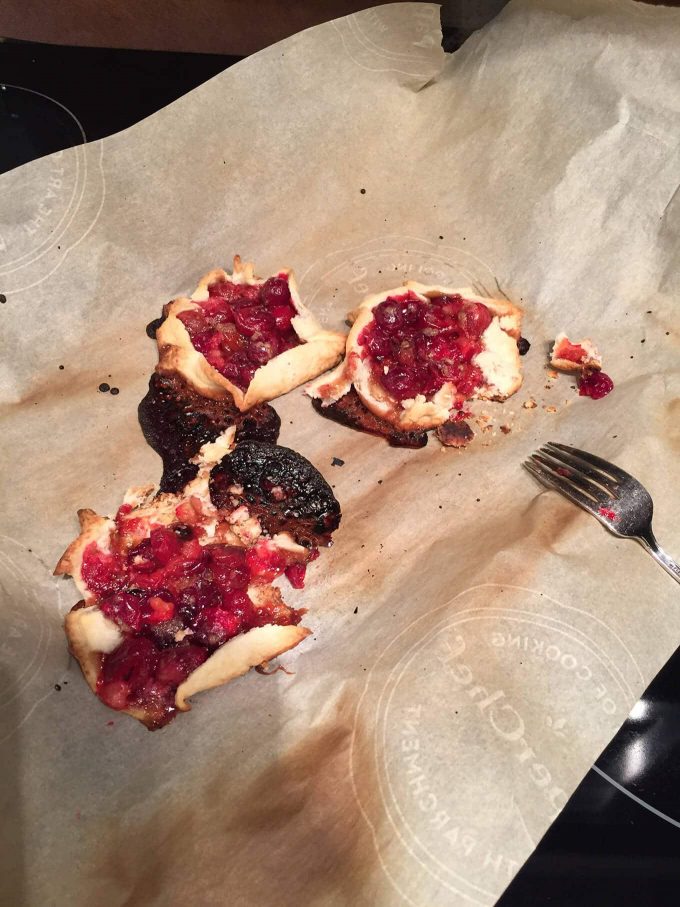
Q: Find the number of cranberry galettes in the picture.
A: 3